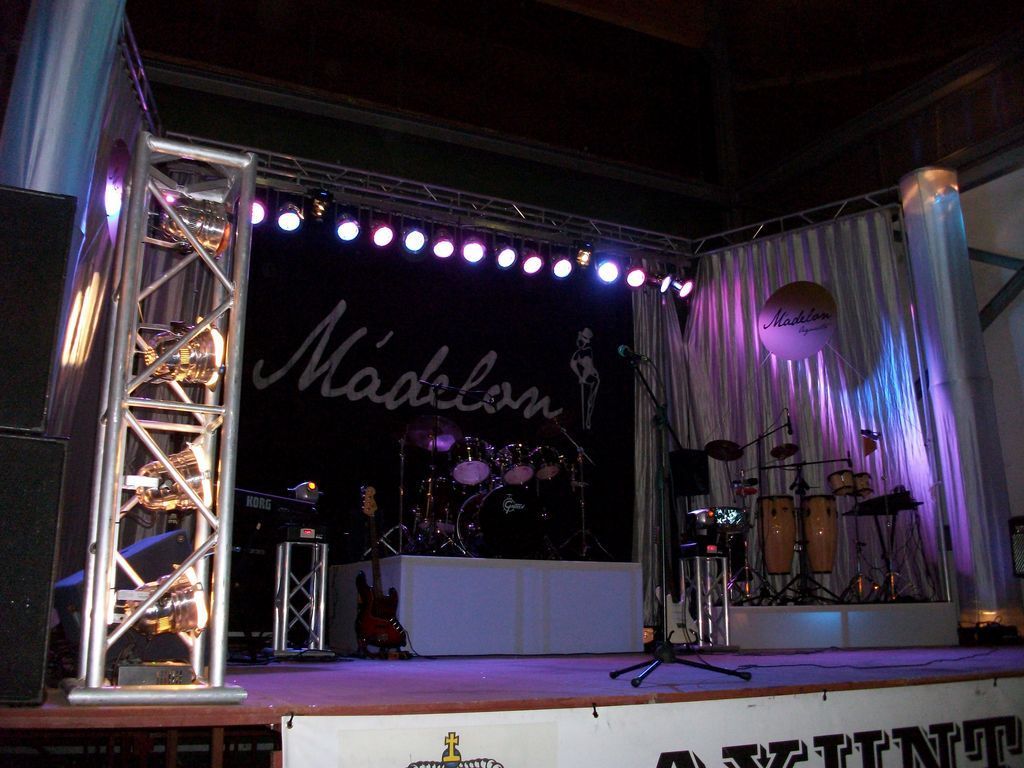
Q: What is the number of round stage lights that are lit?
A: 14